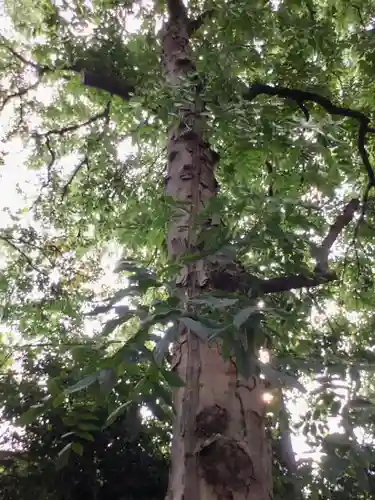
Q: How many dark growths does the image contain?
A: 2